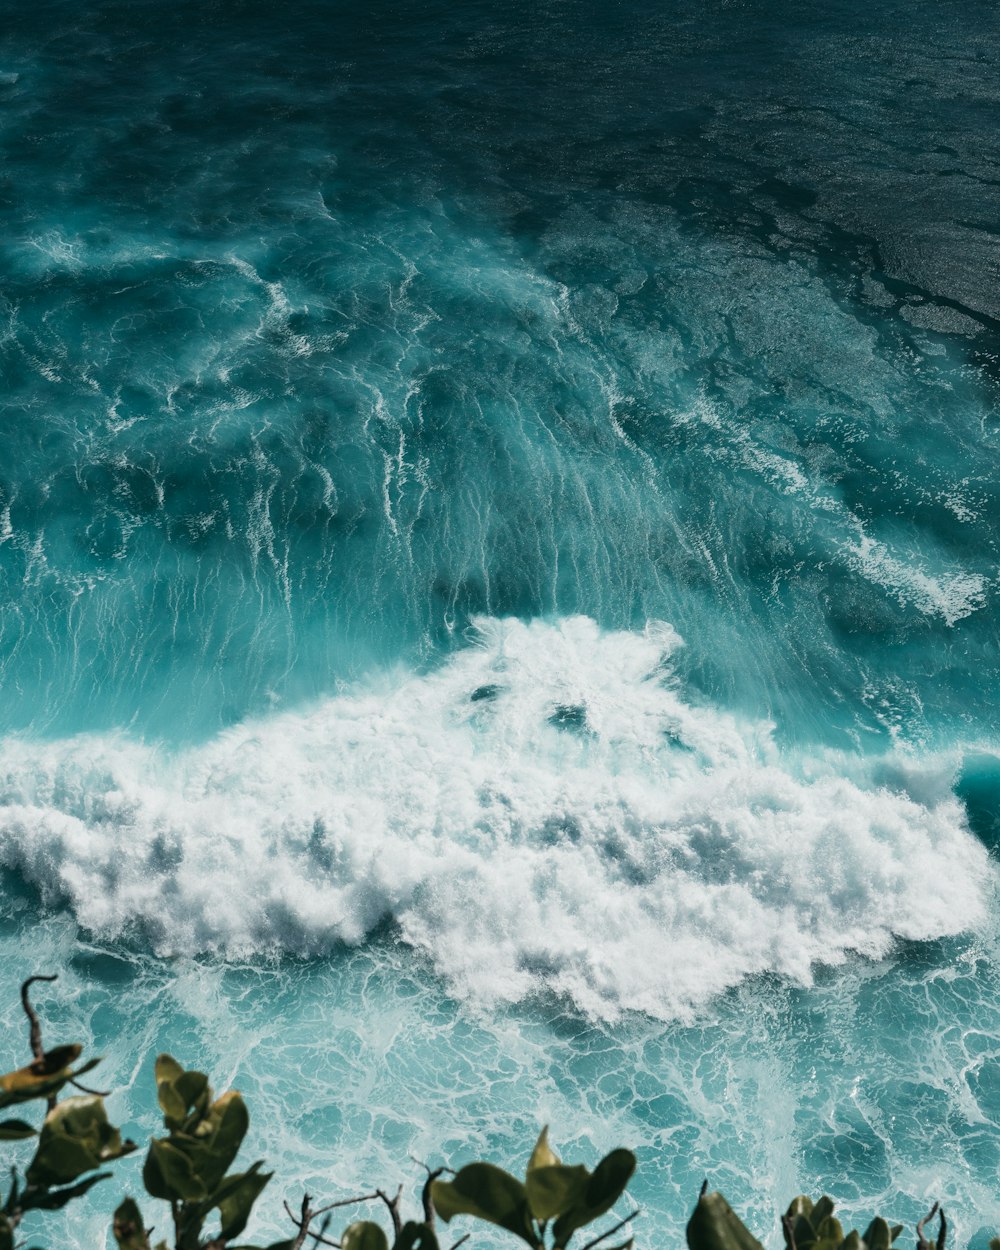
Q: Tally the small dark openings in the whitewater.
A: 3